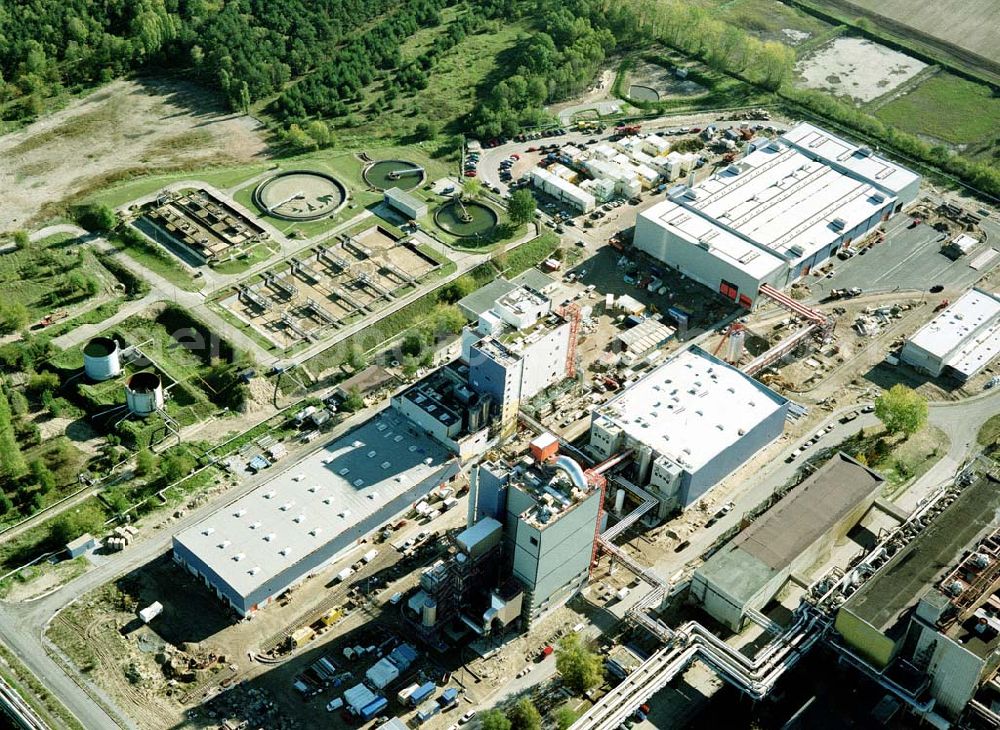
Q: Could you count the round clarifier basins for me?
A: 3